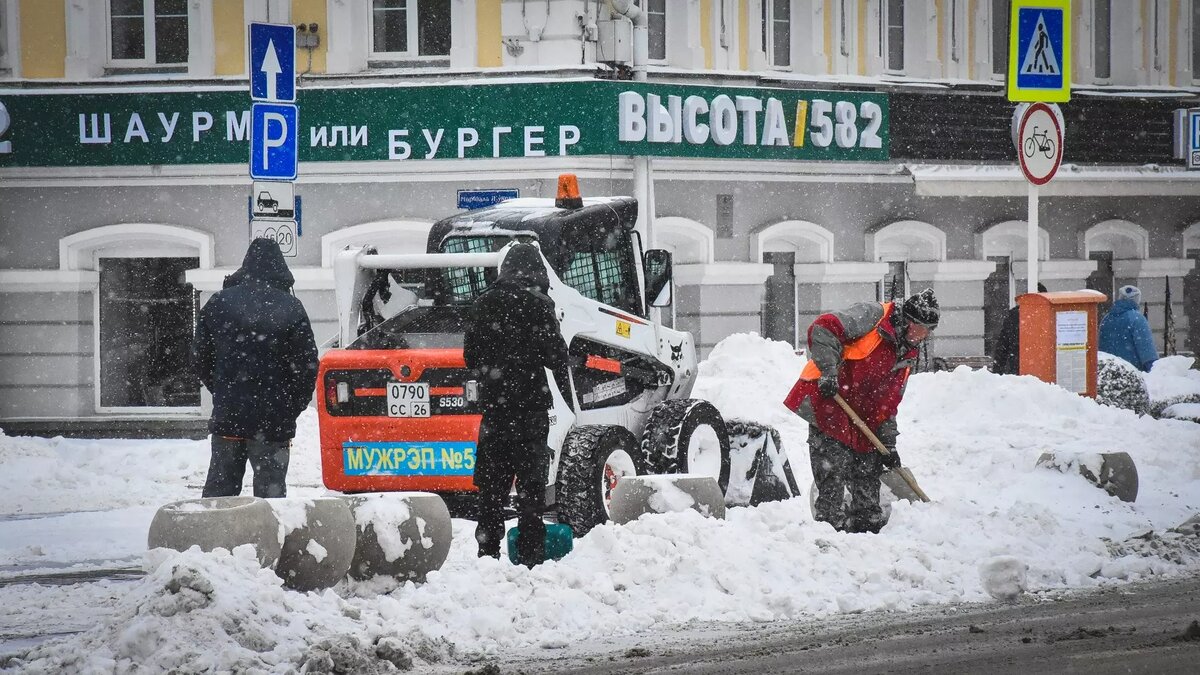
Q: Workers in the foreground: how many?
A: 3